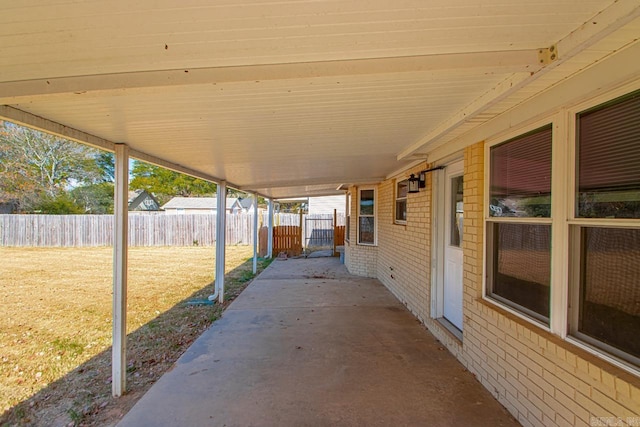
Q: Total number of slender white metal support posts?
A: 4